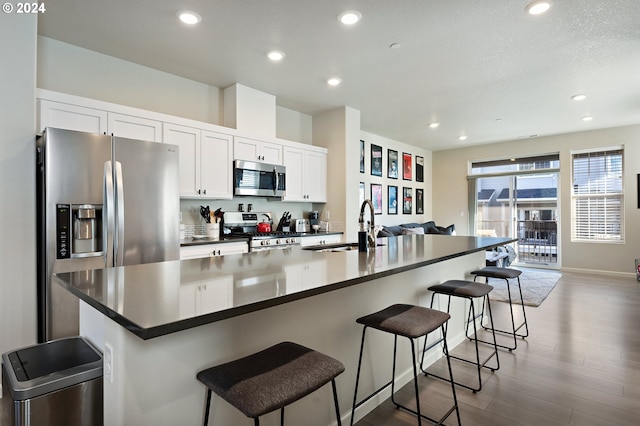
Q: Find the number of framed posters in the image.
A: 10